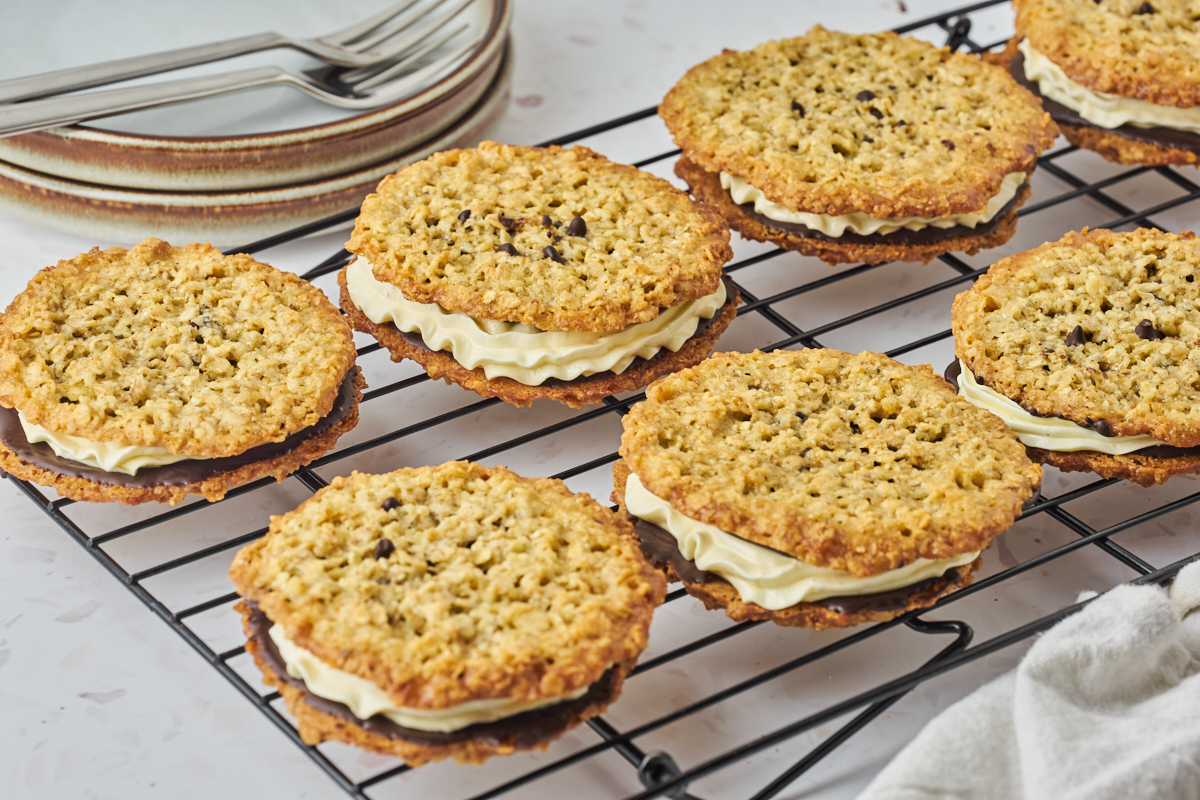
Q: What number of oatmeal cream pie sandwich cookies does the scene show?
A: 7